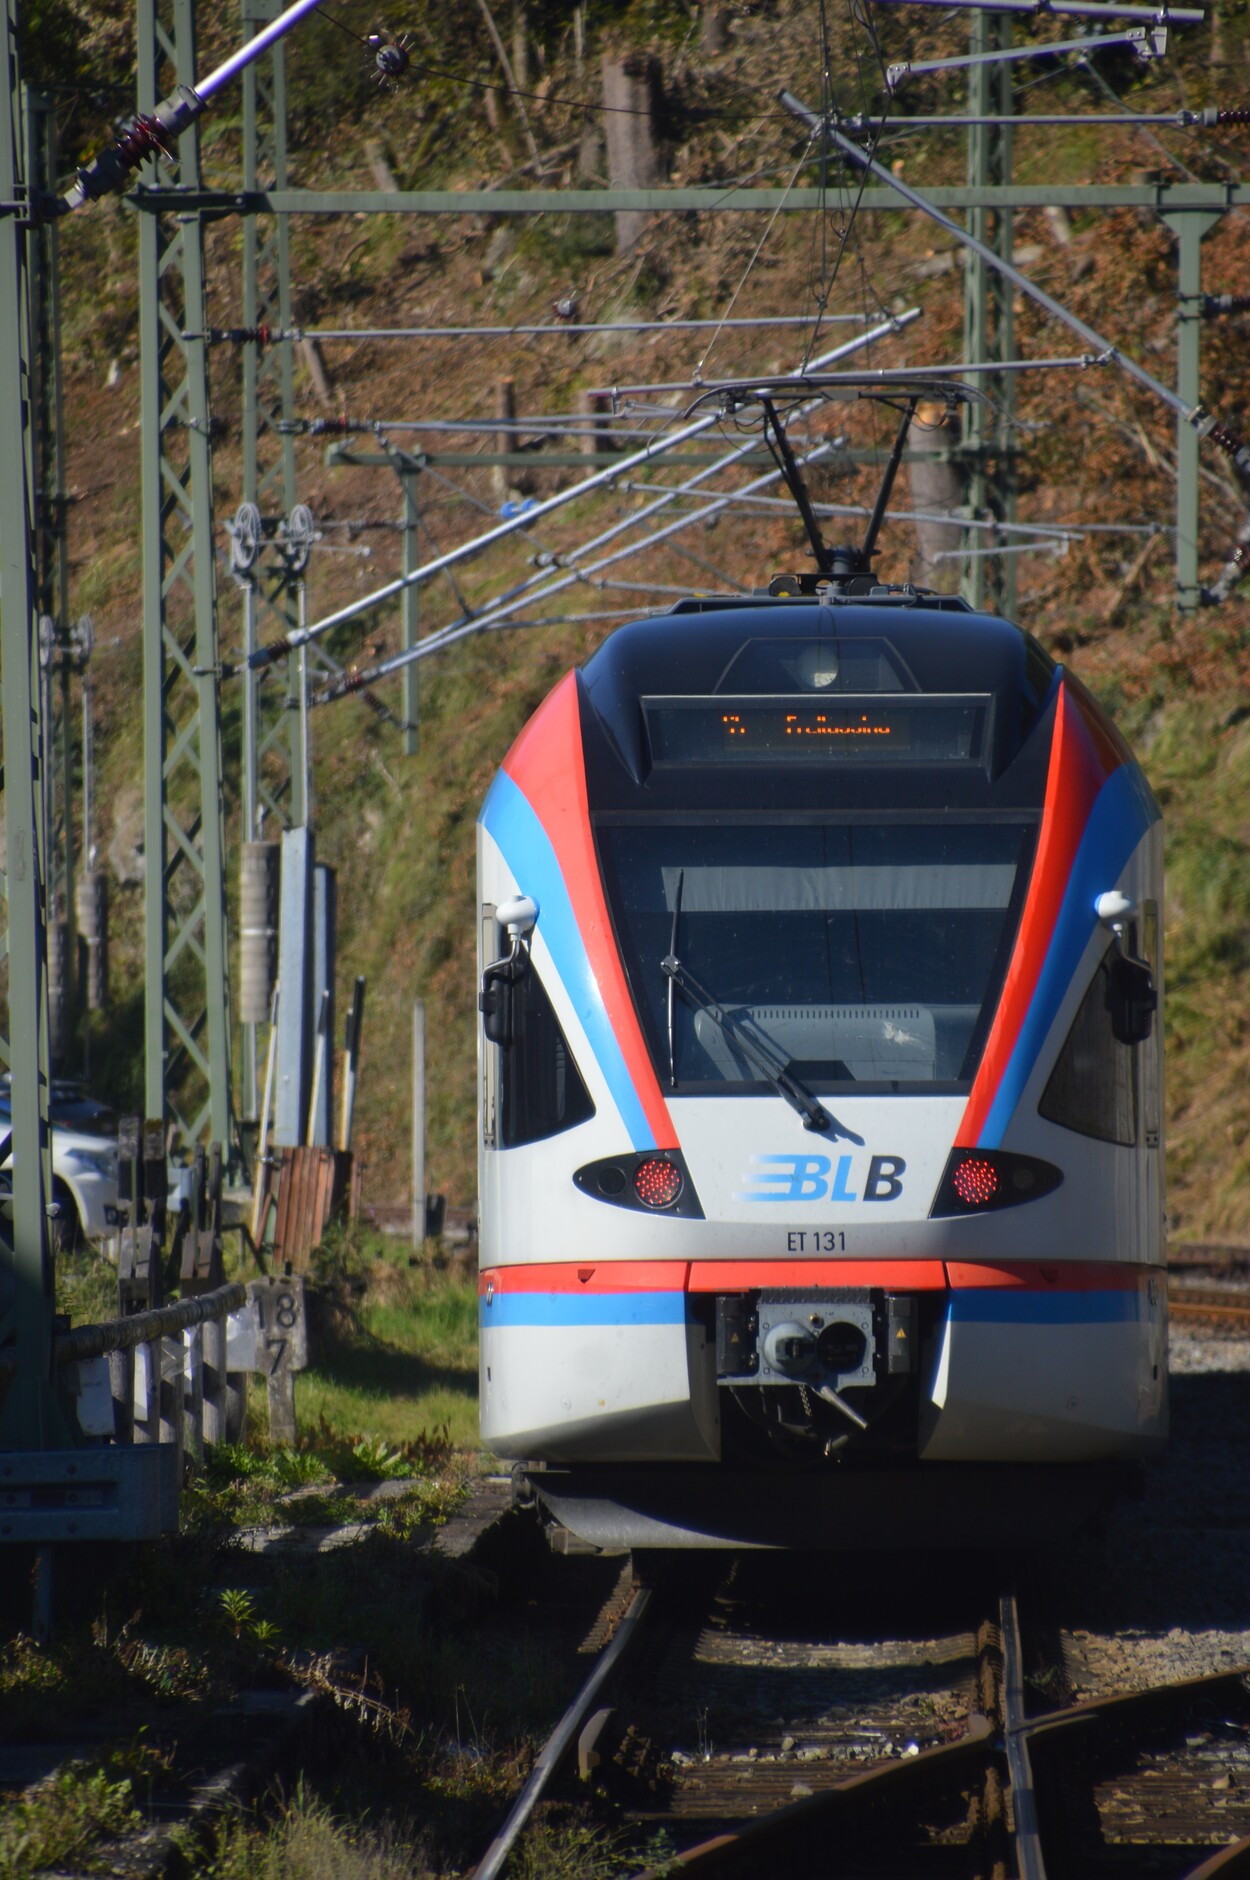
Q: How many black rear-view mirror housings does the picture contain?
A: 2